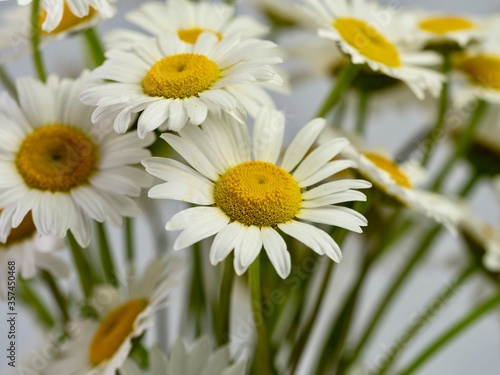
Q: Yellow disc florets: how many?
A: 11